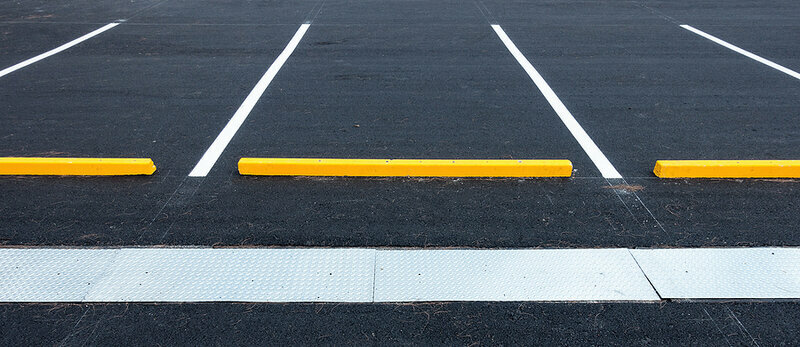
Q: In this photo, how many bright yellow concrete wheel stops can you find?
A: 3